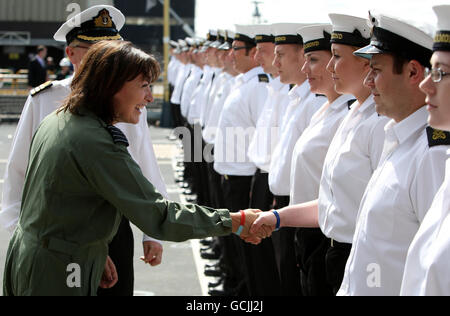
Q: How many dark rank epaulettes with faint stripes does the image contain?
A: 1